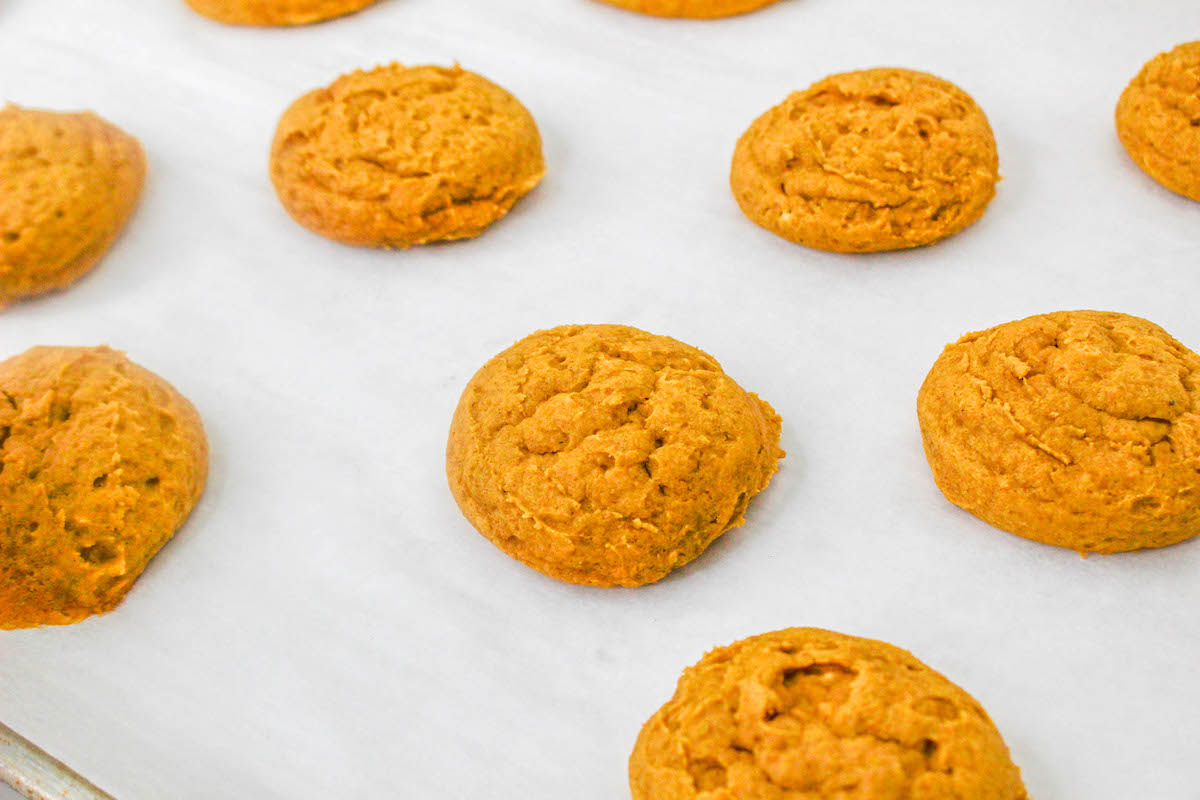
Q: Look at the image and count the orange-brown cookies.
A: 10